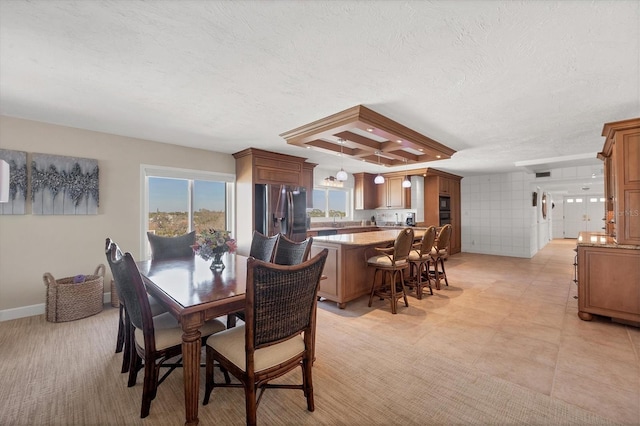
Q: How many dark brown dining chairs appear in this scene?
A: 6